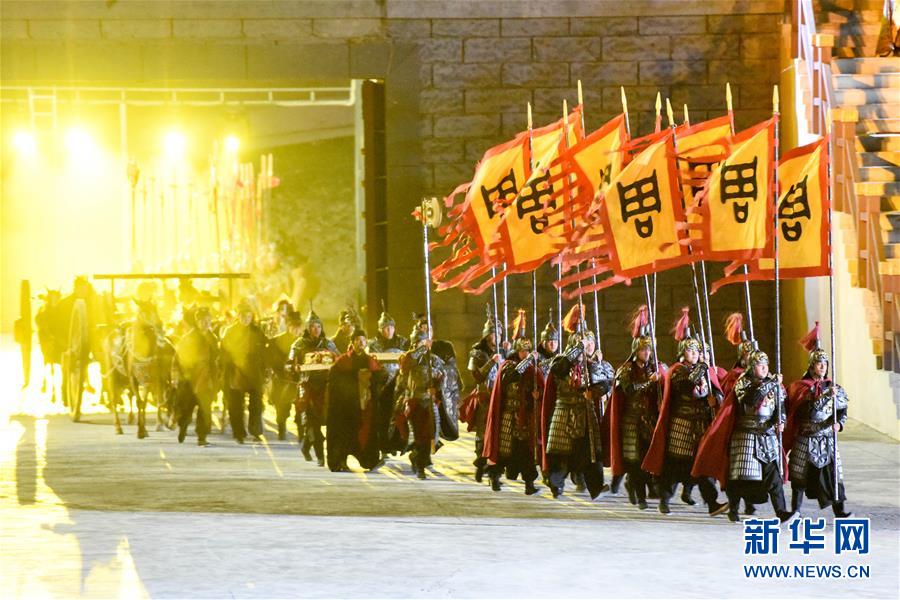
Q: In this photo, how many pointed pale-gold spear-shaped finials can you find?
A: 10